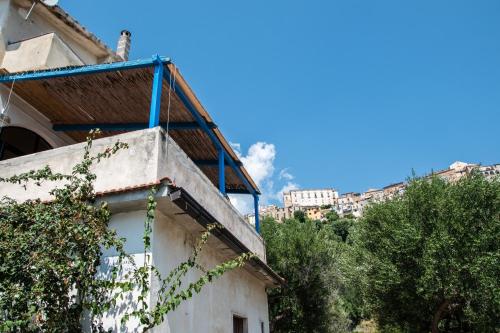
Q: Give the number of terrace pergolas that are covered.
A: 1